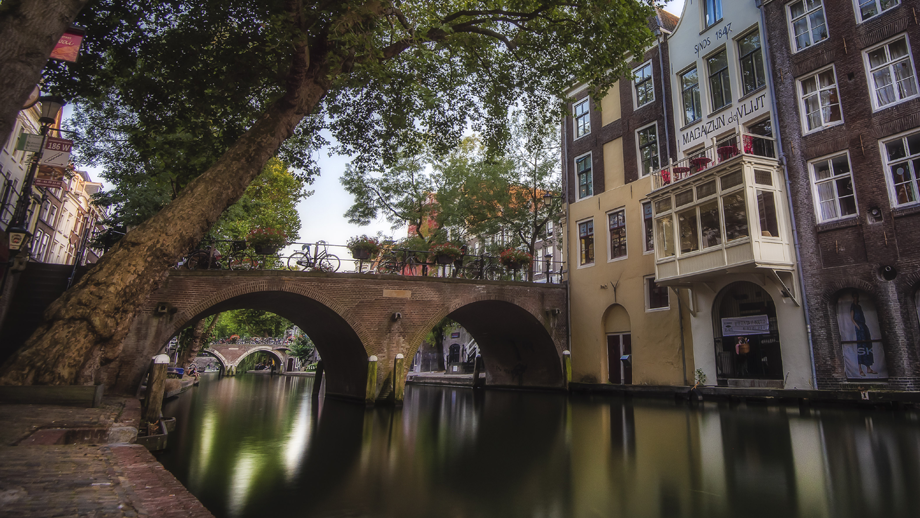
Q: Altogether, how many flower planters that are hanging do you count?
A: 4